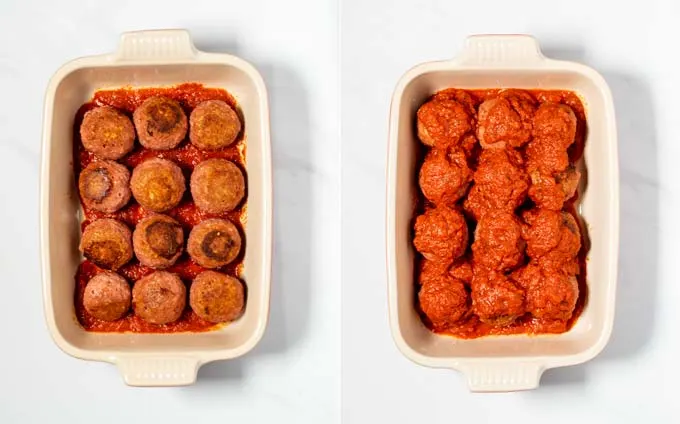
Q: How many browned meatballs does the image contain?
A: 12